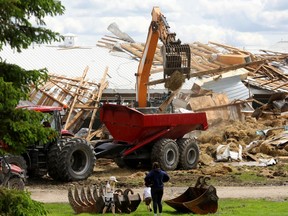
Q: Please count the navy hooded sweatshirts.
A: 1